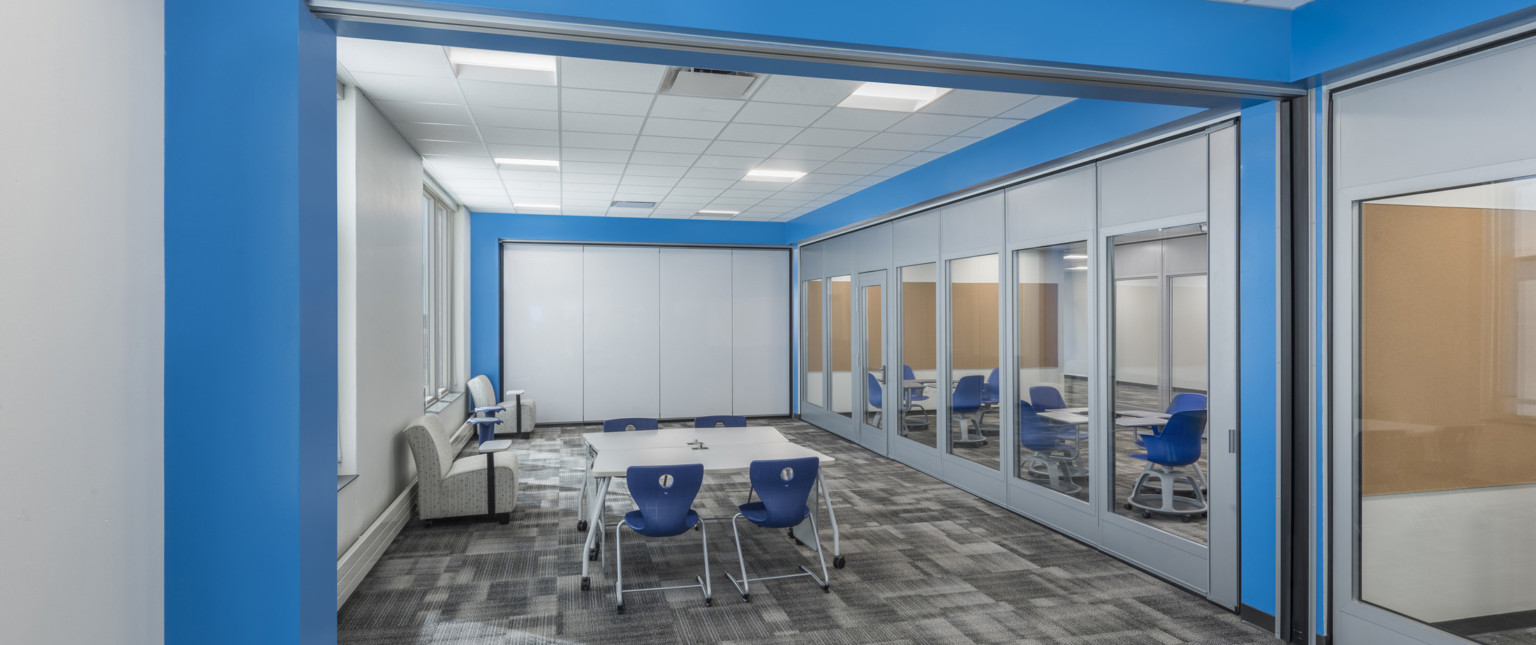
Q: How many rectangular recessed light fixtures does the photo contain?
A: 6